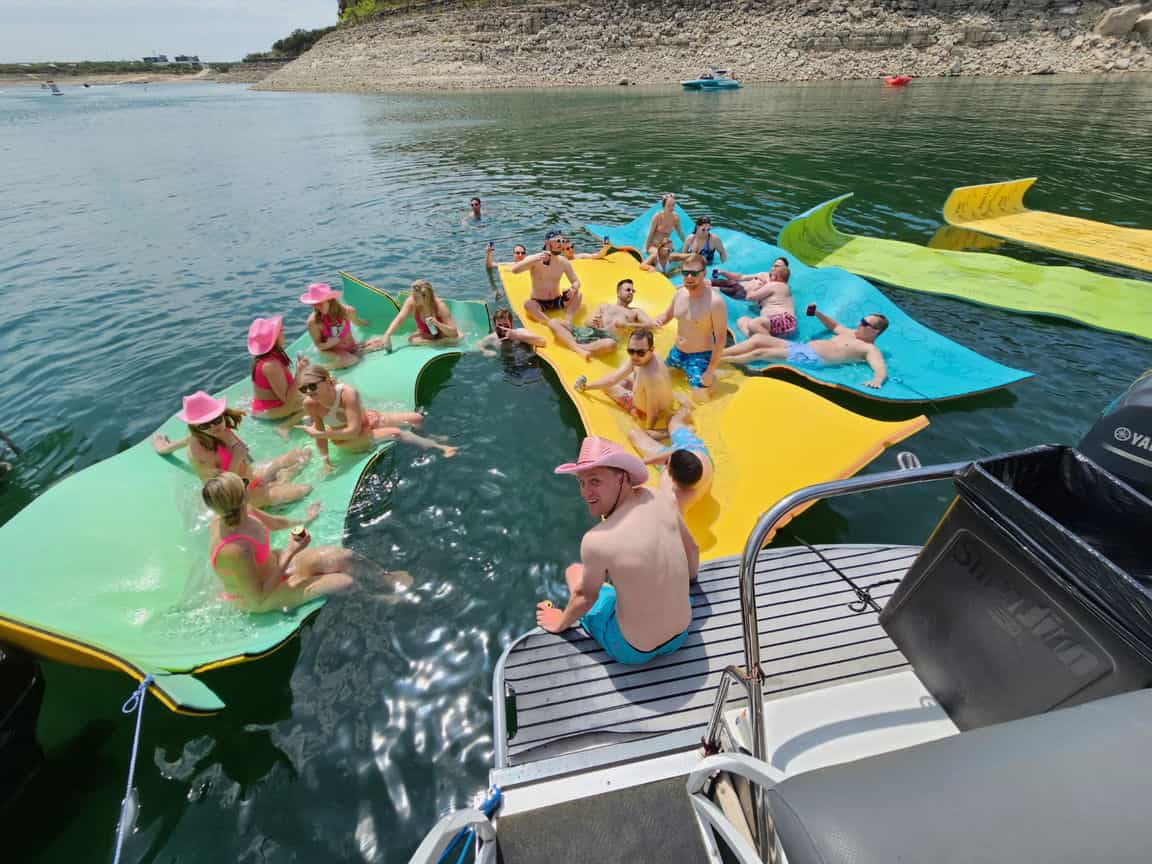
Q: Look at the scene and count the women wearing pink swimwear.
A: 5